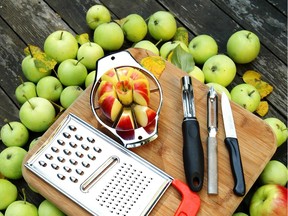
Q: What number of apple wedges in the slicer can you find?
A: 8